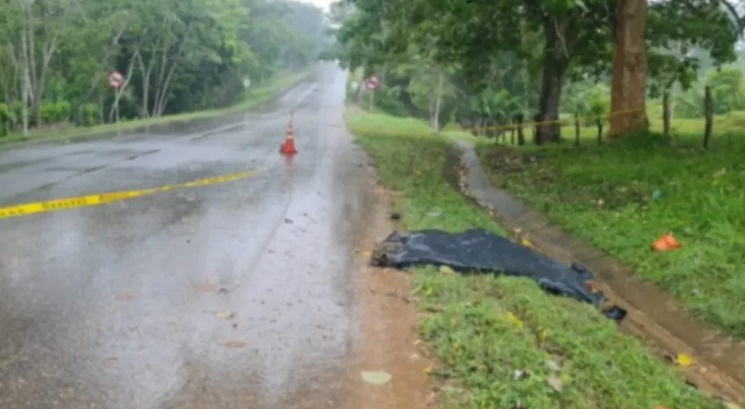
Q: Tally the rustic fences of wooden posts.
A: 1